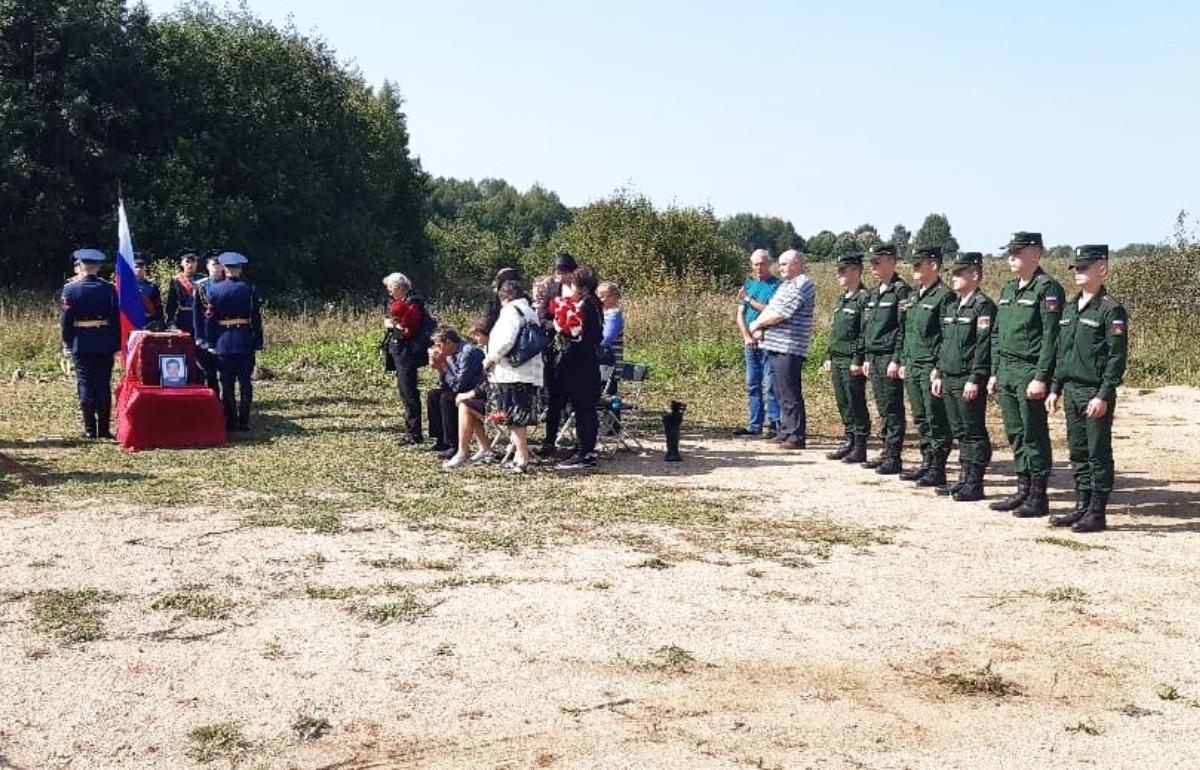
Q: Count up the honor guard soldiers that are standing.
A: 6